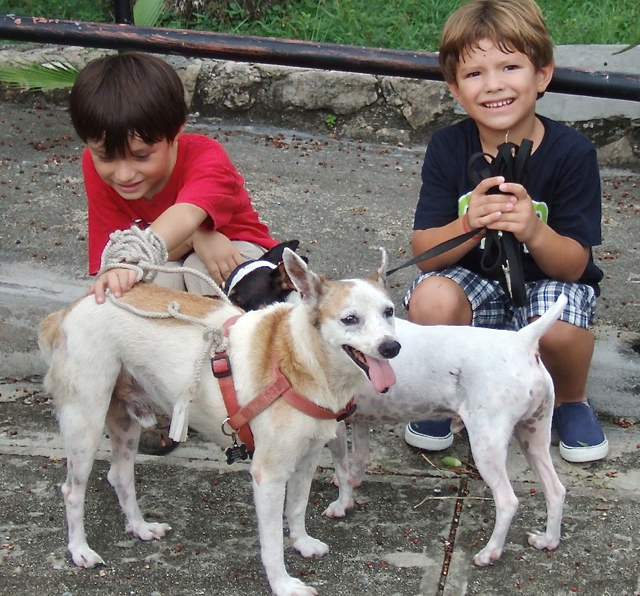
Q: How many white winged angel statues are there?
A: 0